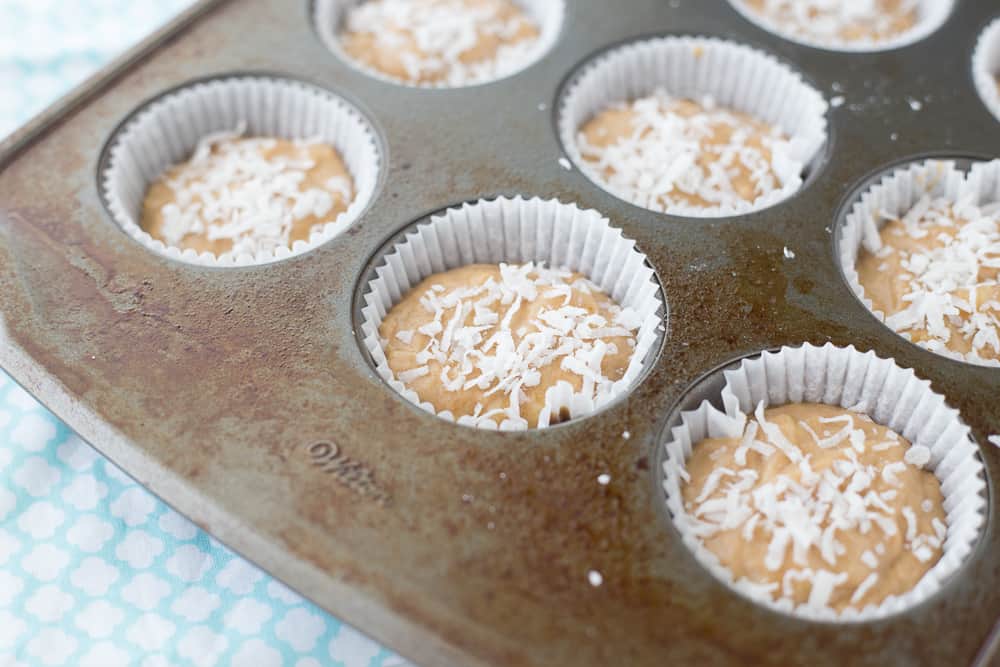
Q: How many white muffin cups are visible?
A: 8